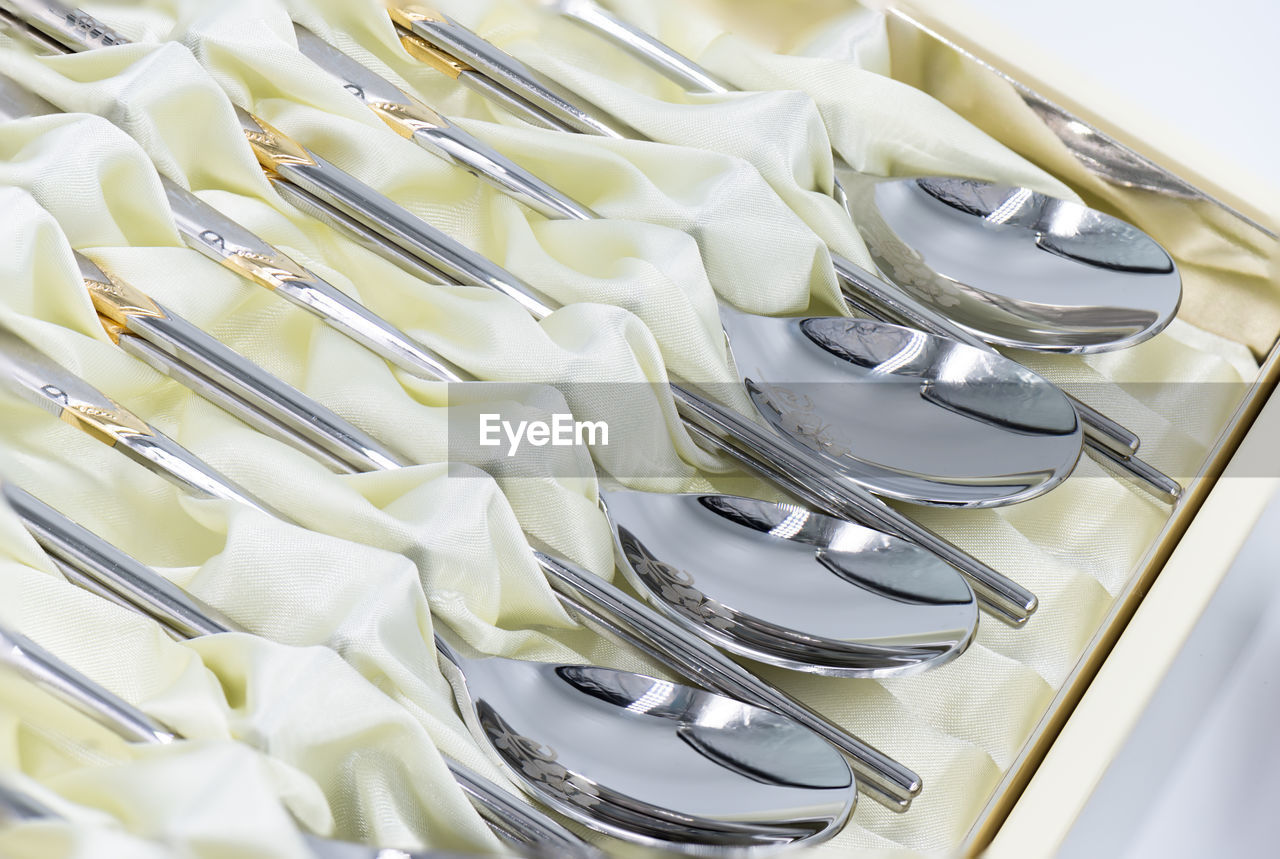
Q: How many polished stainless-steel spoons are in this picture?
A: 4